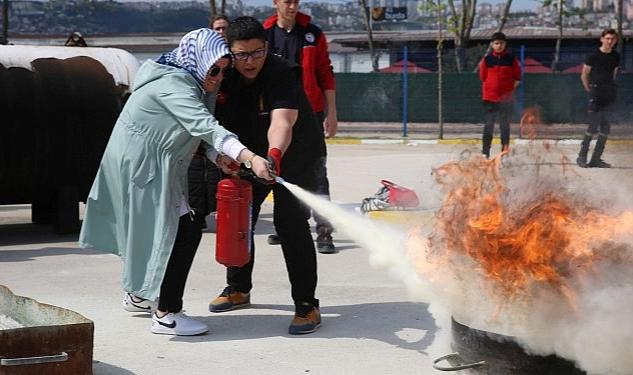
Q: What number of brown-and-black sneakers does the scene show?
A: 2